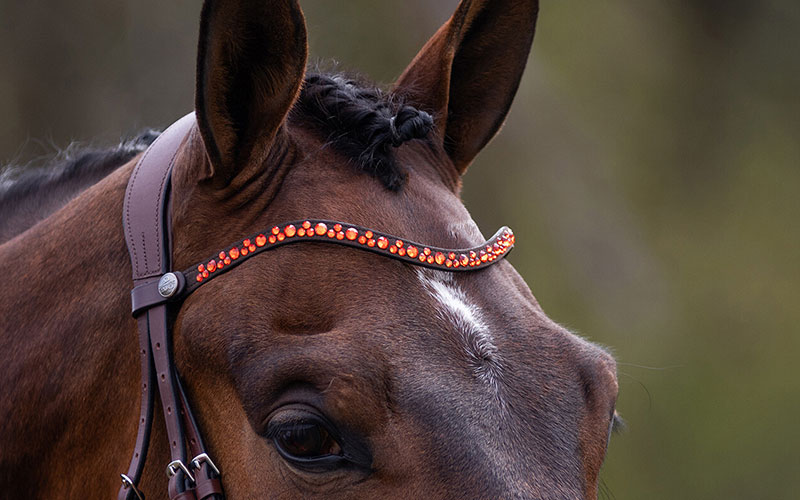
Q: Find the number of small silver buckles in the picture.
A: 3